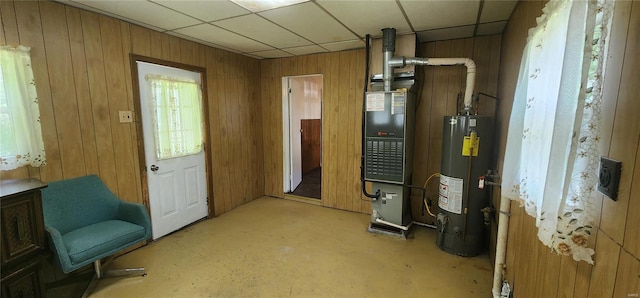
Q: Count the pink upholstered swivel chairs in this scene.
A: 0